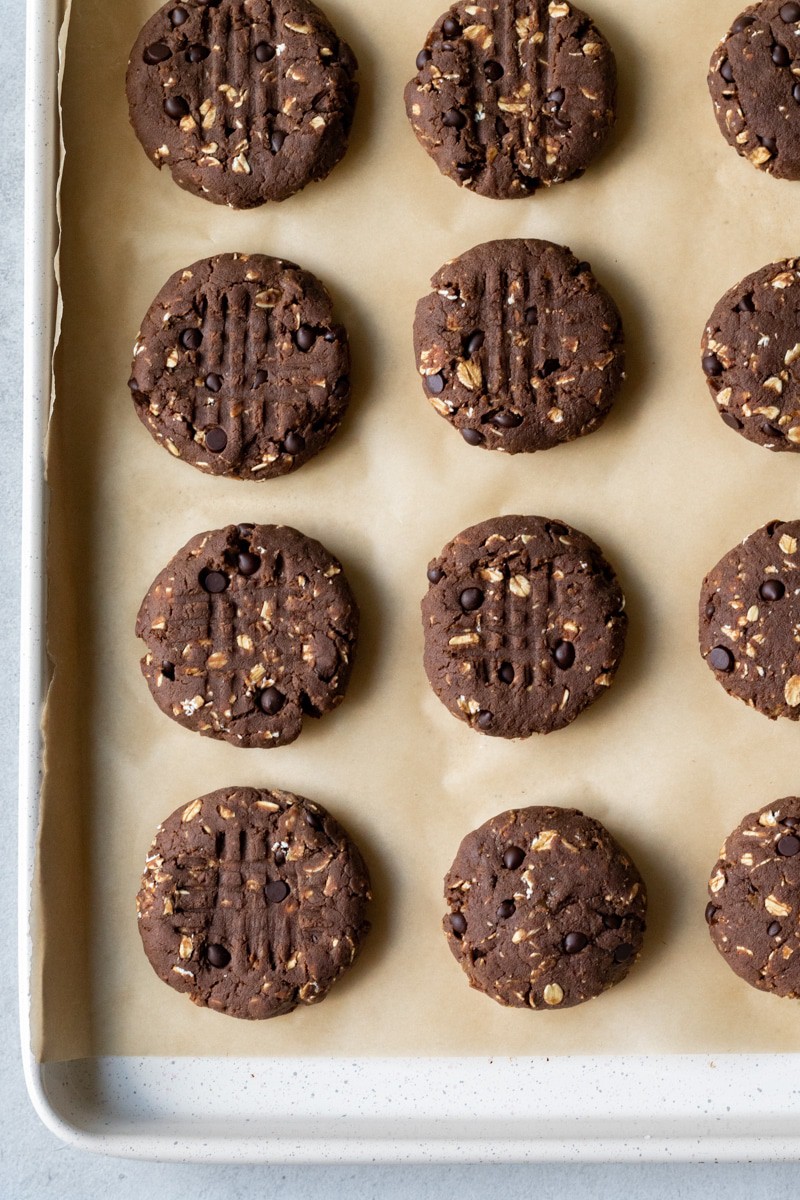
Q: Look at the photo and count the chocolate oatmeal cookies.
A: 12